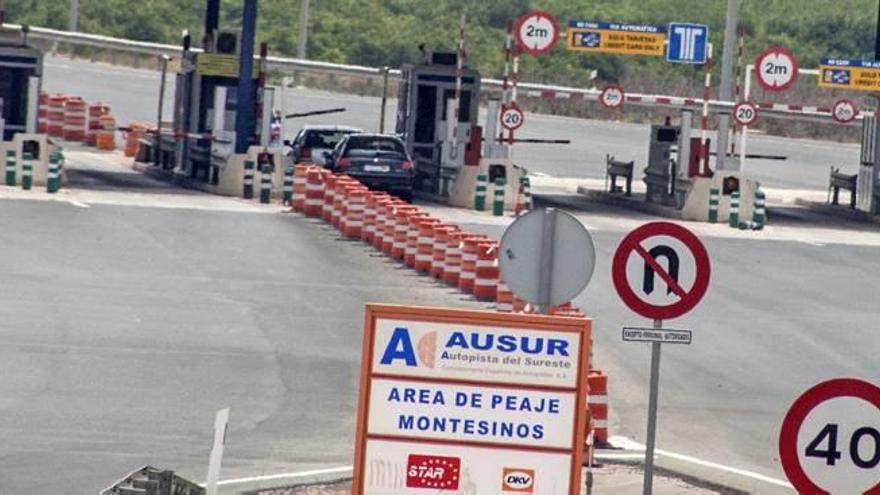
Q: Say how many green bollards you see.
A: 12